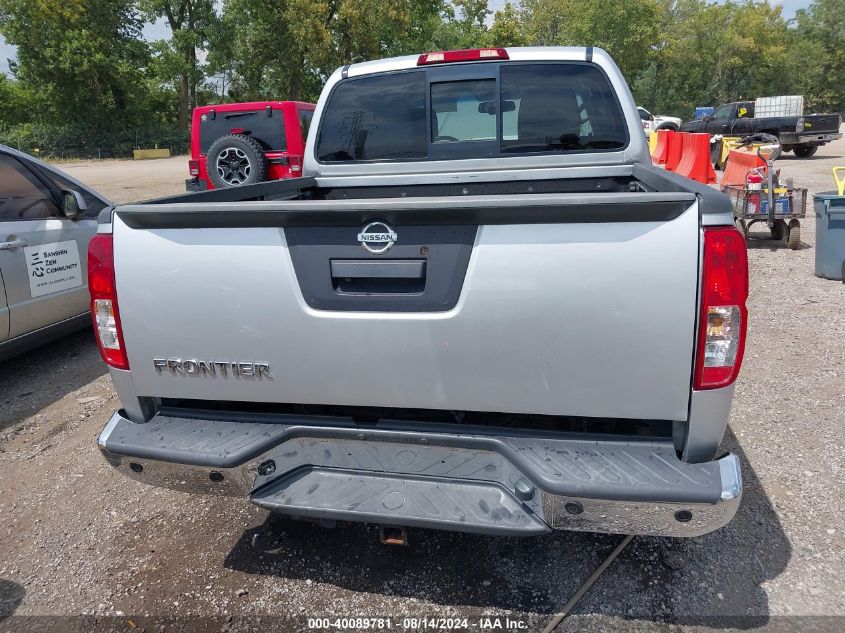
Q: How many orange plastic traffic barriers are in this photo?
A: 4